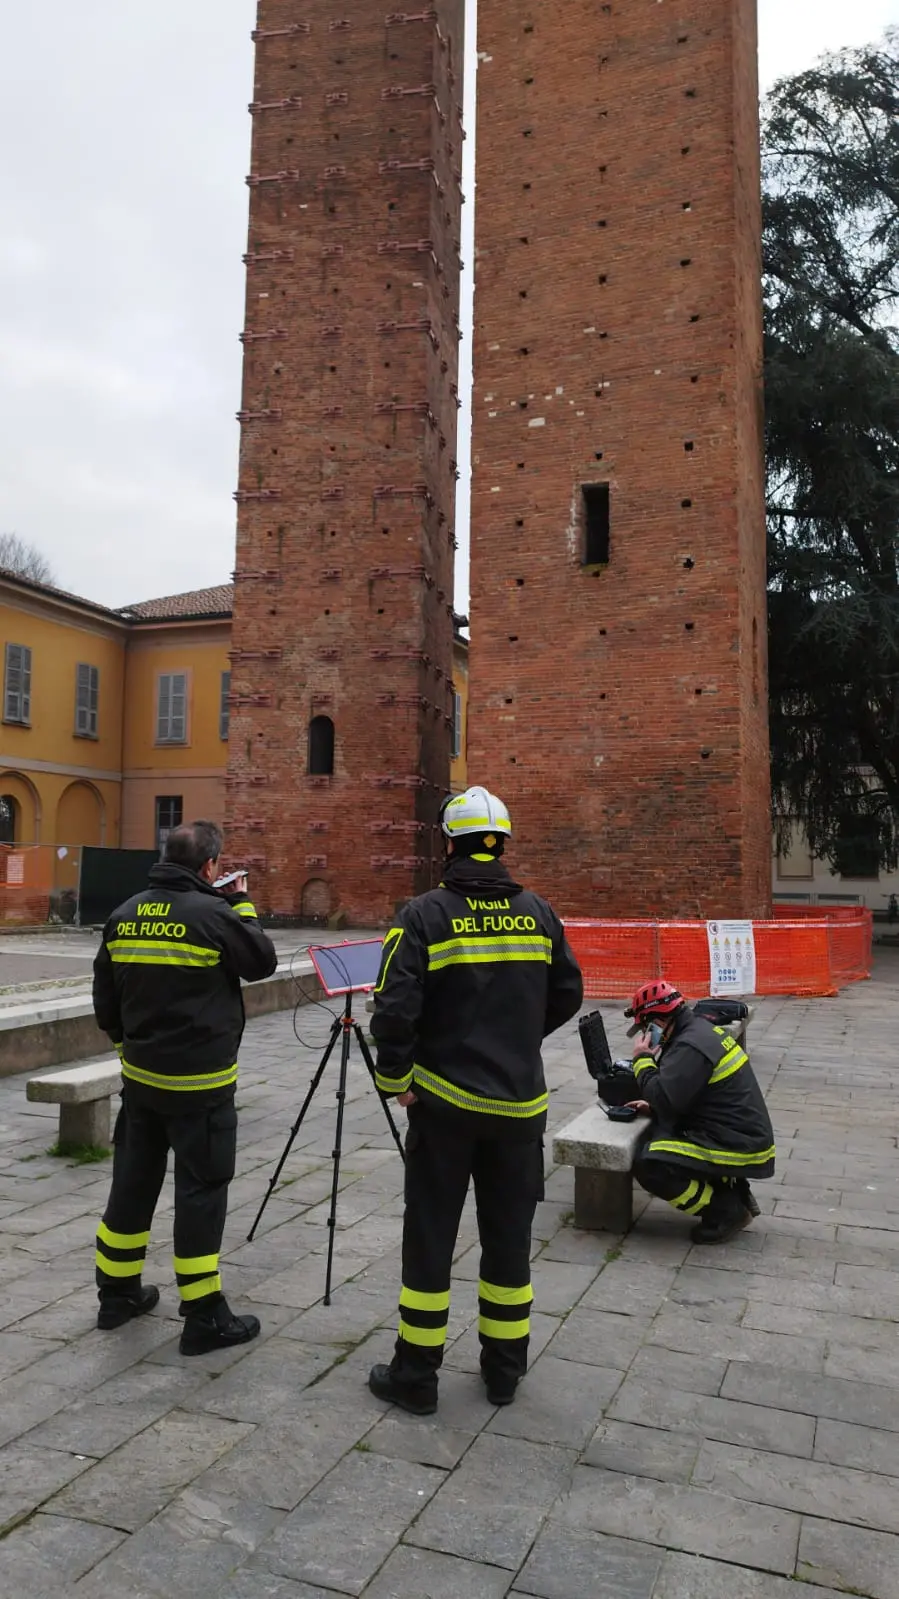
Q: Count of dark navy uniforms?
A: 3